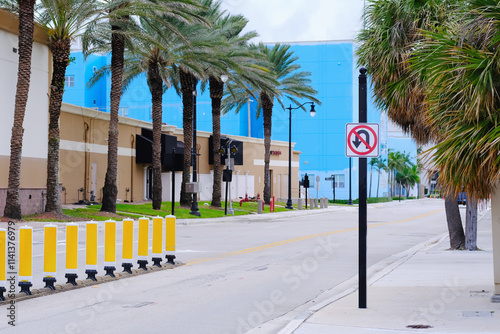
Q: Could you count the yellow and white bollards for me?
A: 10